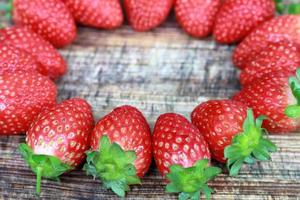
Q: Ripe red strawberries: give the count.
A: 15